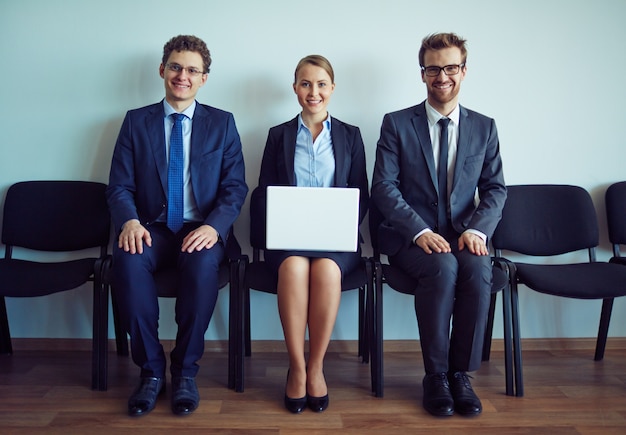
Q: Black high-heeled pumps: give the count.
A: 2